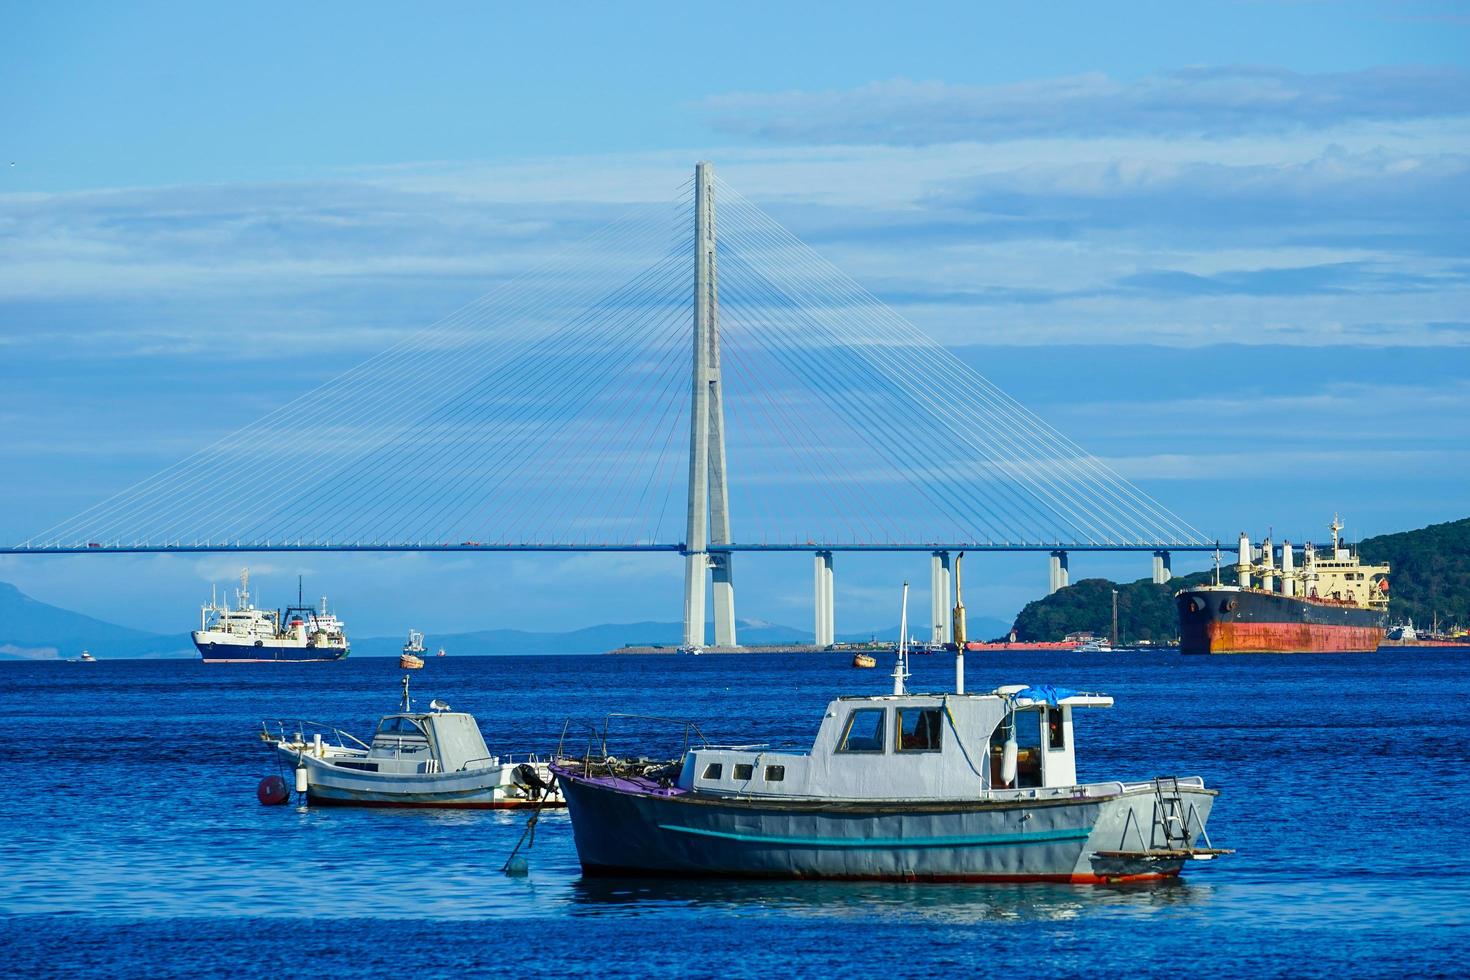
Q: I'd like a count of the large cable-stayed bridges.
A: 1